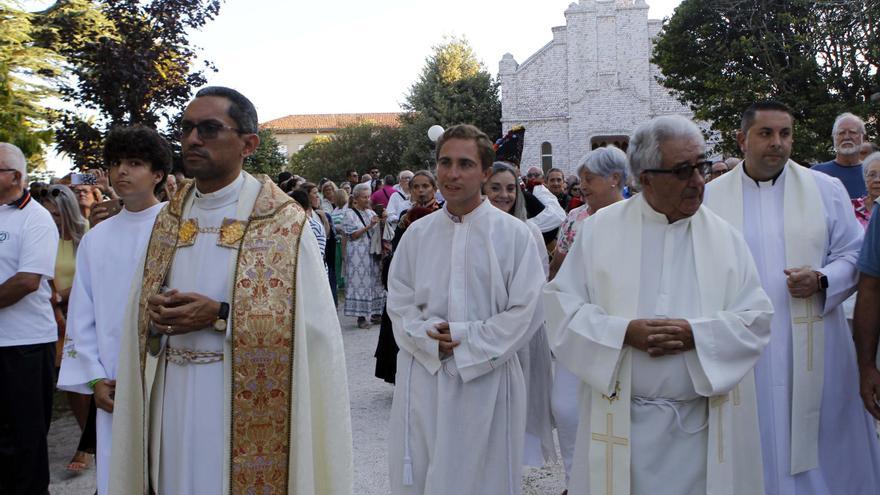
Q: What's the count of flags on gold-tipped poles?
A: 0